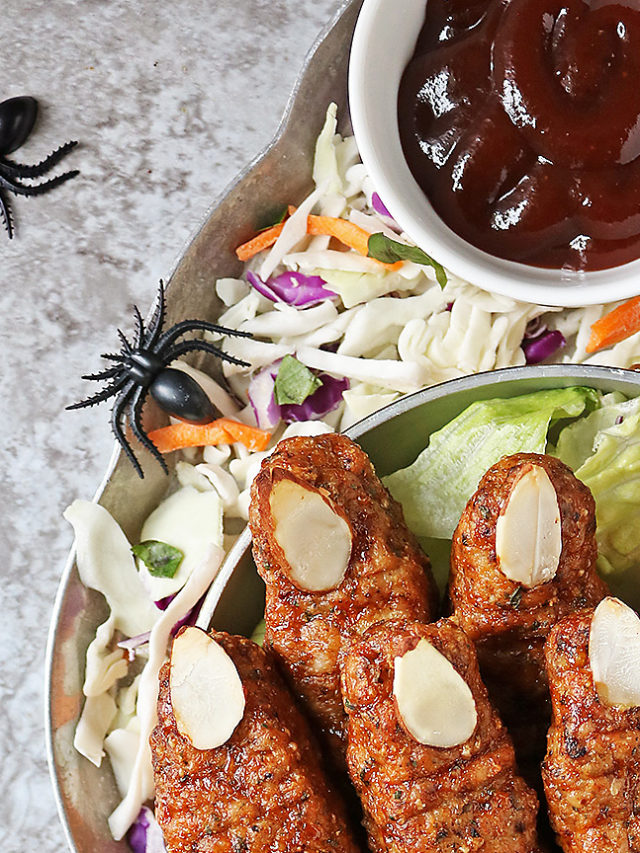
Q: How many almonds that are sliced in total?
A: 5